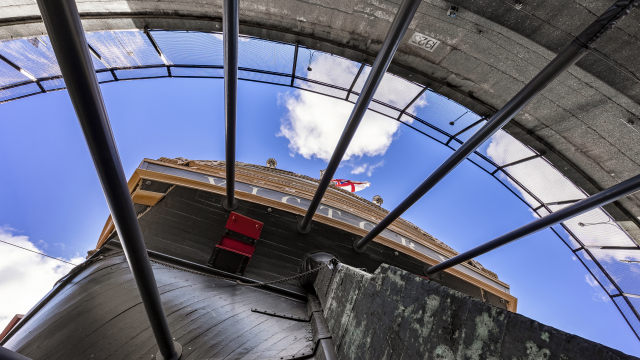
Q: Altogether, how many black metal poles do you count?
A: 5